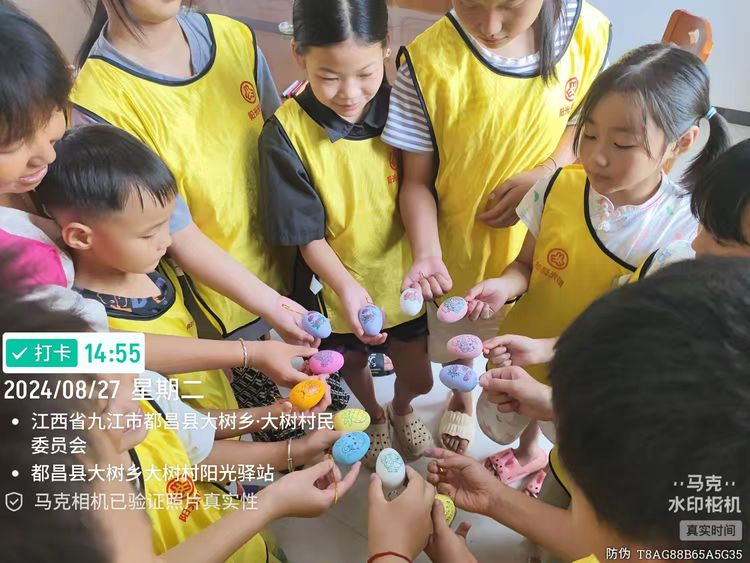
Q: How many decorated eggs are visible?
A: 12